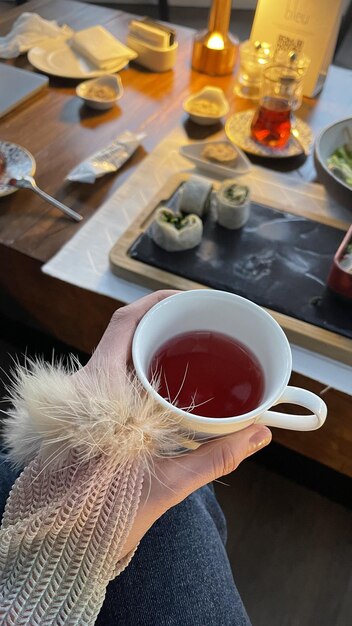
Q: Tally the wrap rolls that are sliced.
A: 3